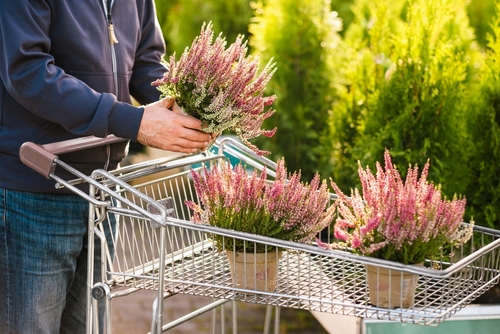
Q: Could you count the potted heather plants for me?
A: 3